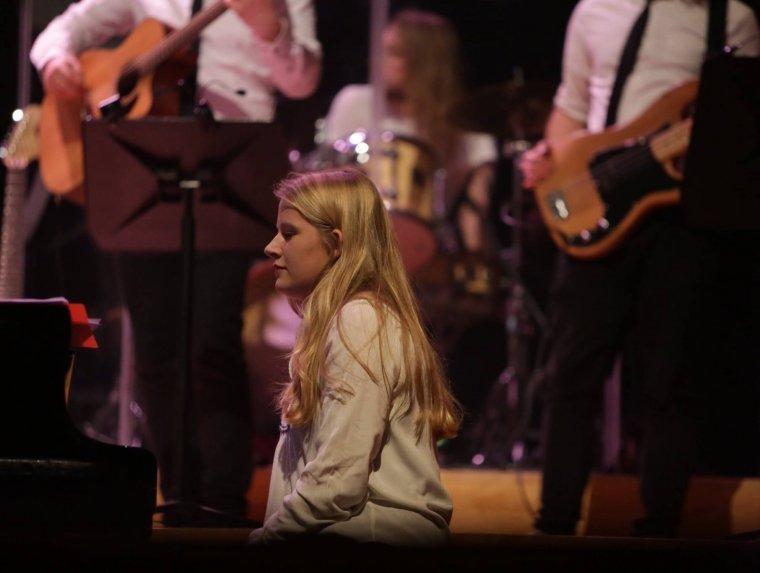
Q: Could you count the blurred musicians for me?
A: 3